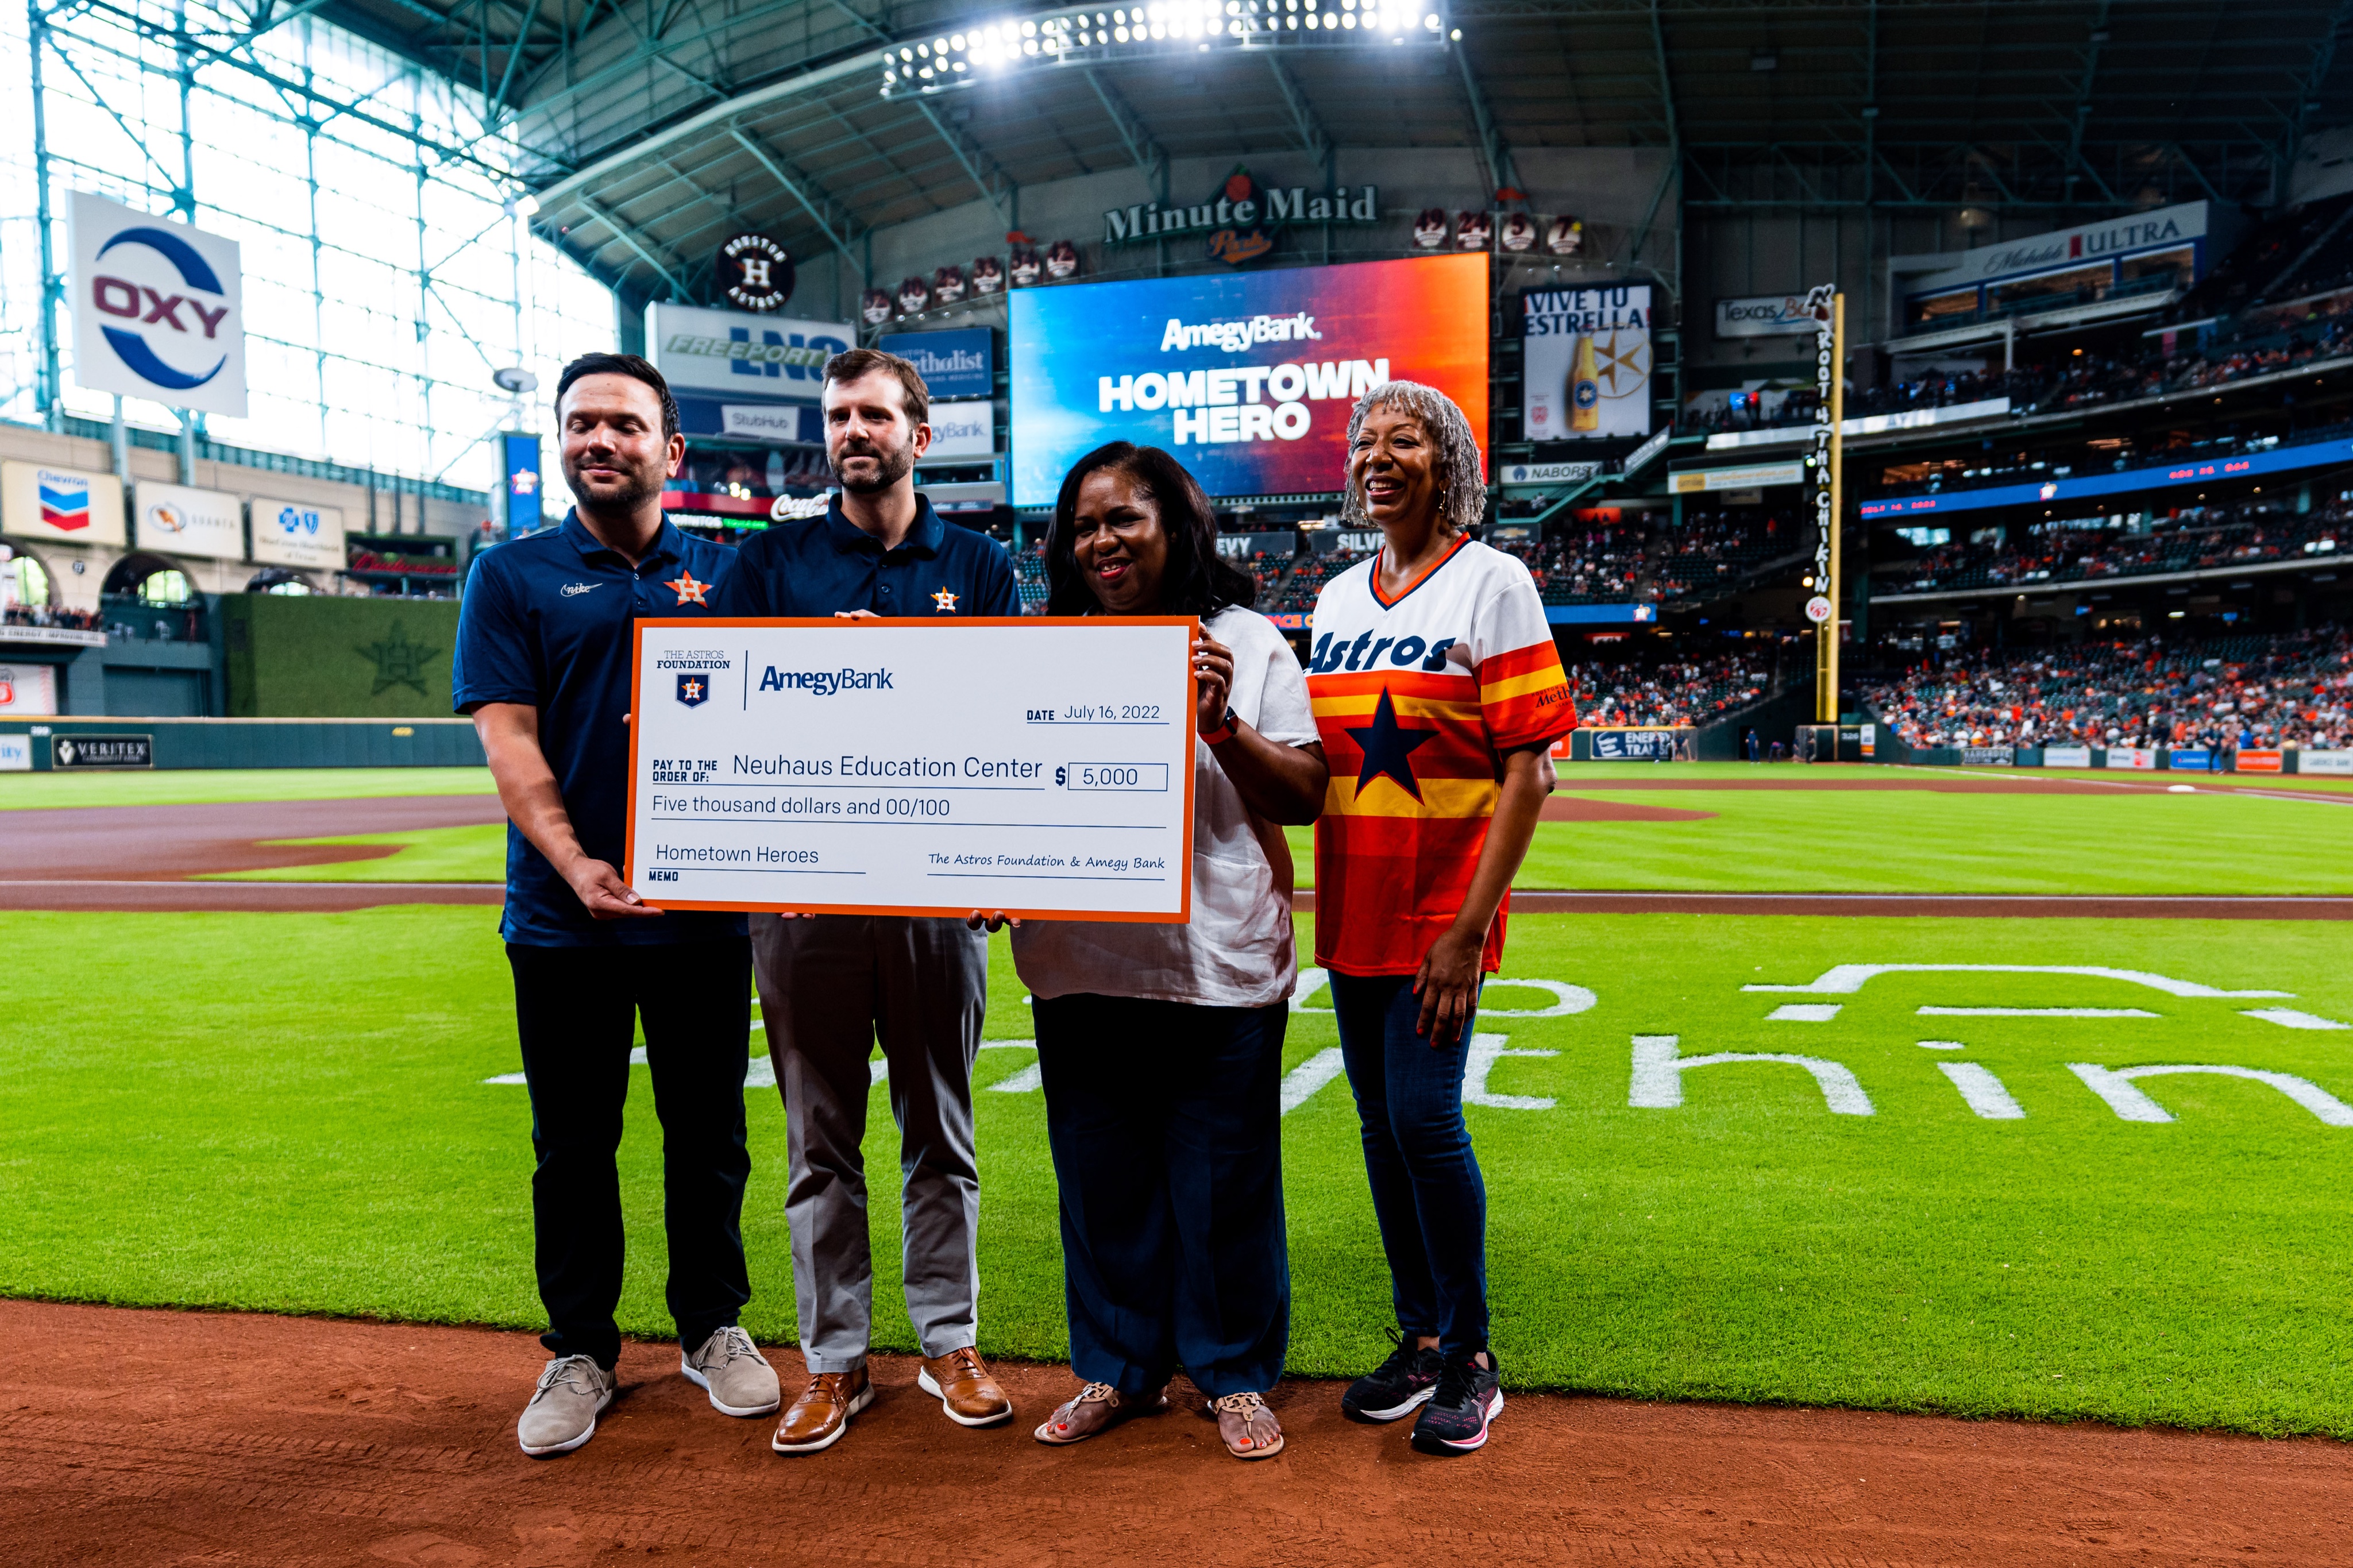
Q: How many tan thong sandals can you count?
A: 2